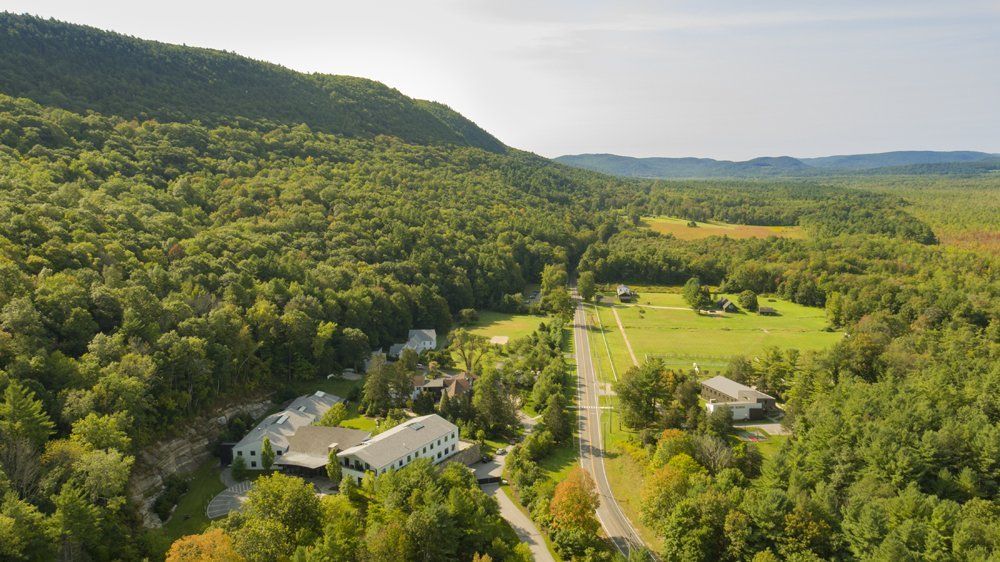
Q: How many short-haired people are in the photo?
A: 0